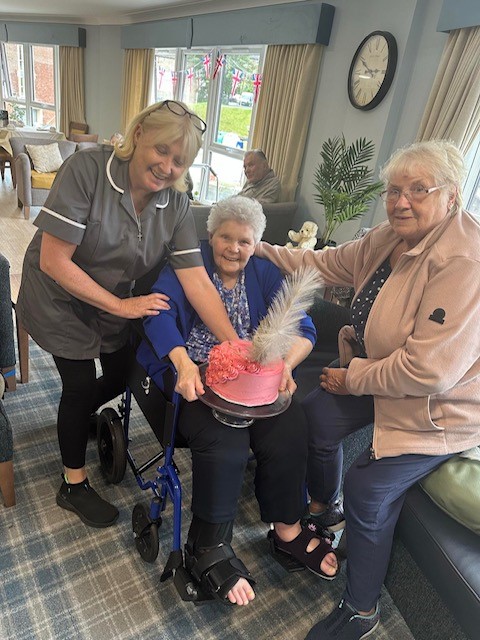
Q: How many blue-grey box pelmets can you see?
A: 3